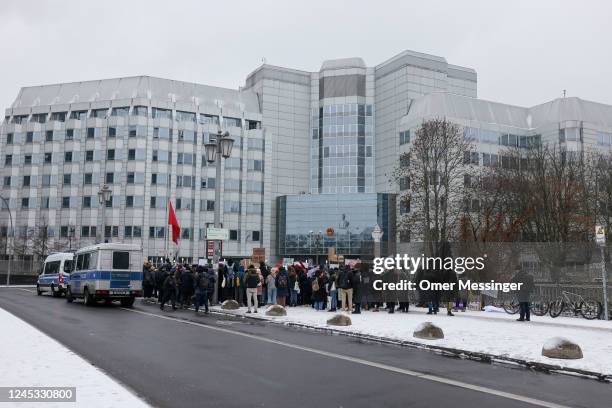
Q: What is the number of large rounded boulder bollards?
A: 5